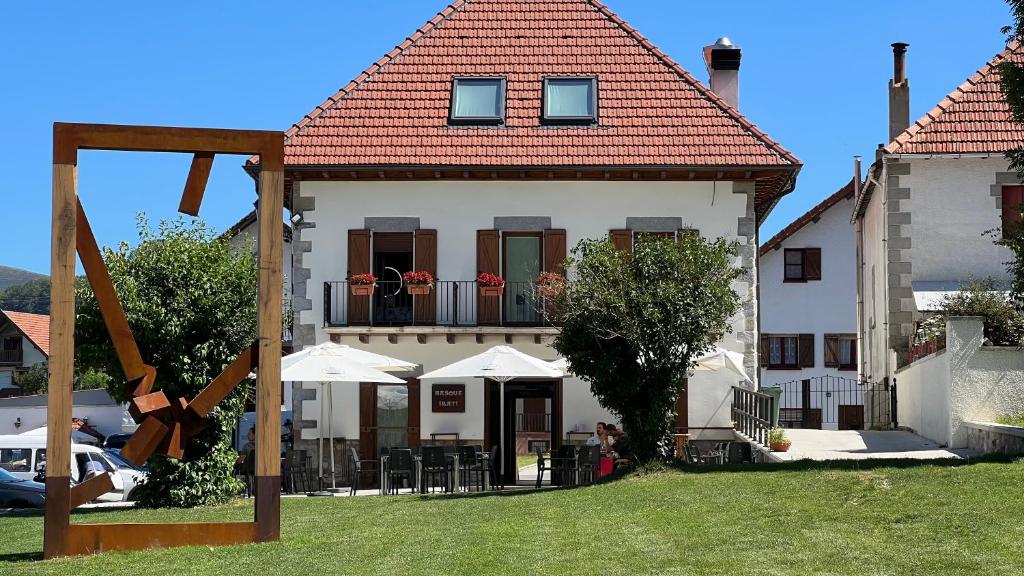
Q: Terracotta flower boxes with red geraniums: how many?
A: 4